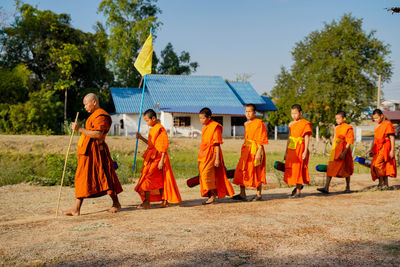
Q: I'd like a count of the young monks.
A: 6